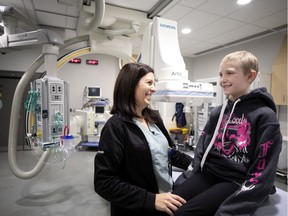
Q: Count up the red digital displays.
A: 2